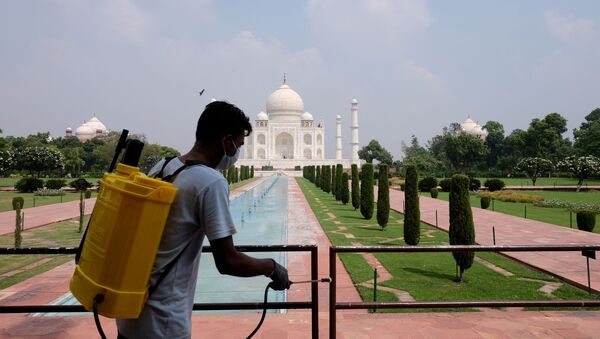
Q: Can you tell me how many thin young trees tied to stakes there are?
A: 2